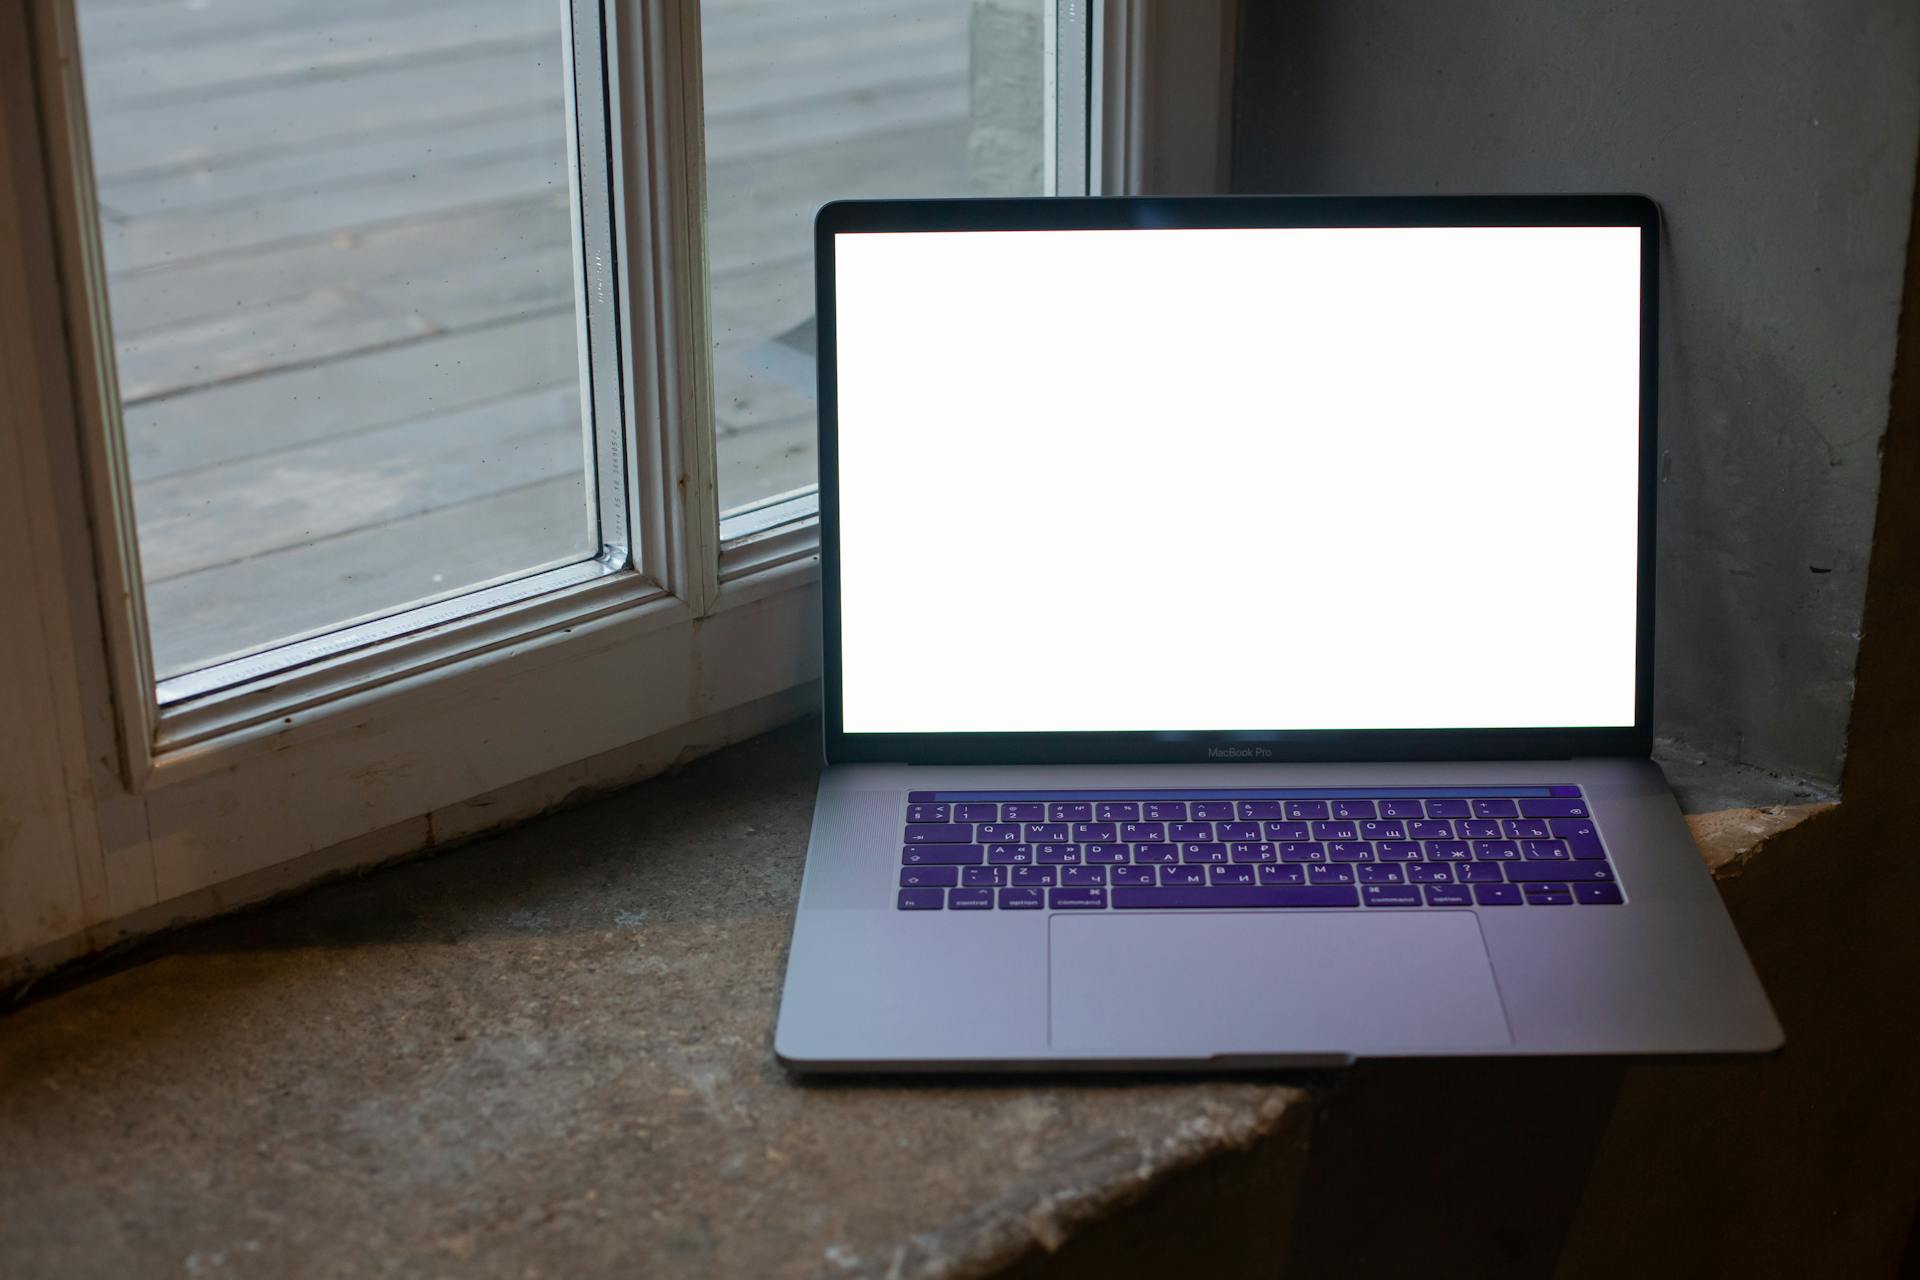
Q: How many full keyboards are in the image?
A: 1